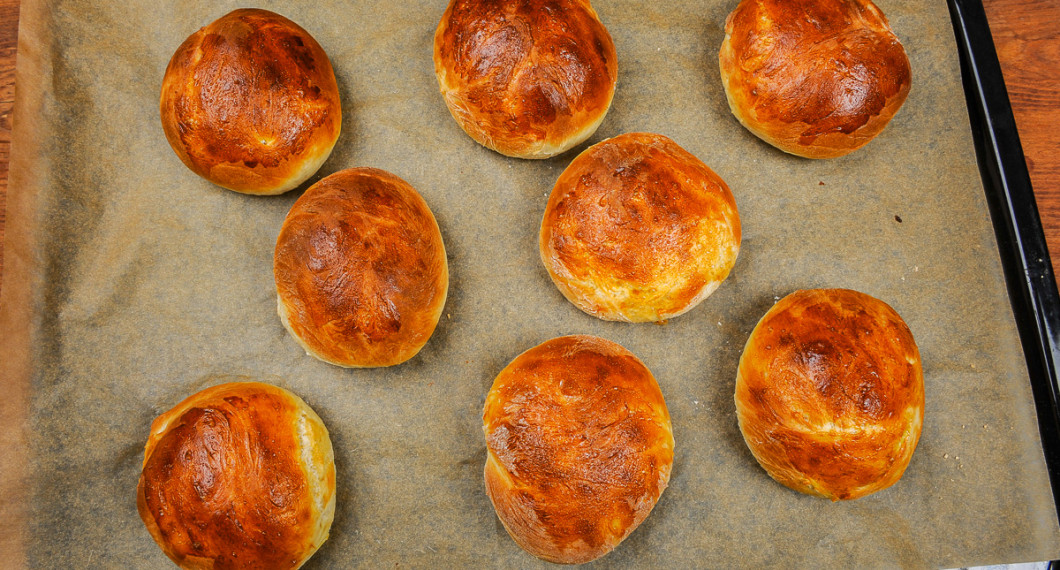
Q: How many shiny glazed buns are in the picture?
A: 8